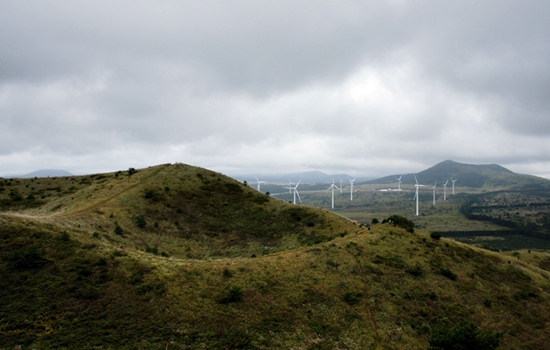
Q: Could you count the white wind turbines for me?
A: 11